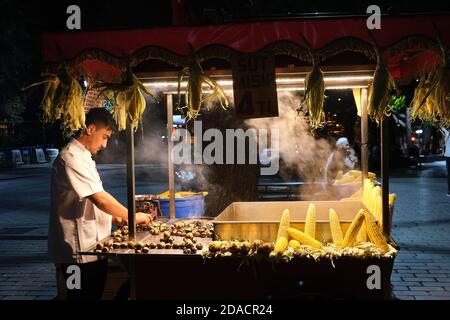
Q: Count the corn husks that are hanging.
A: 6